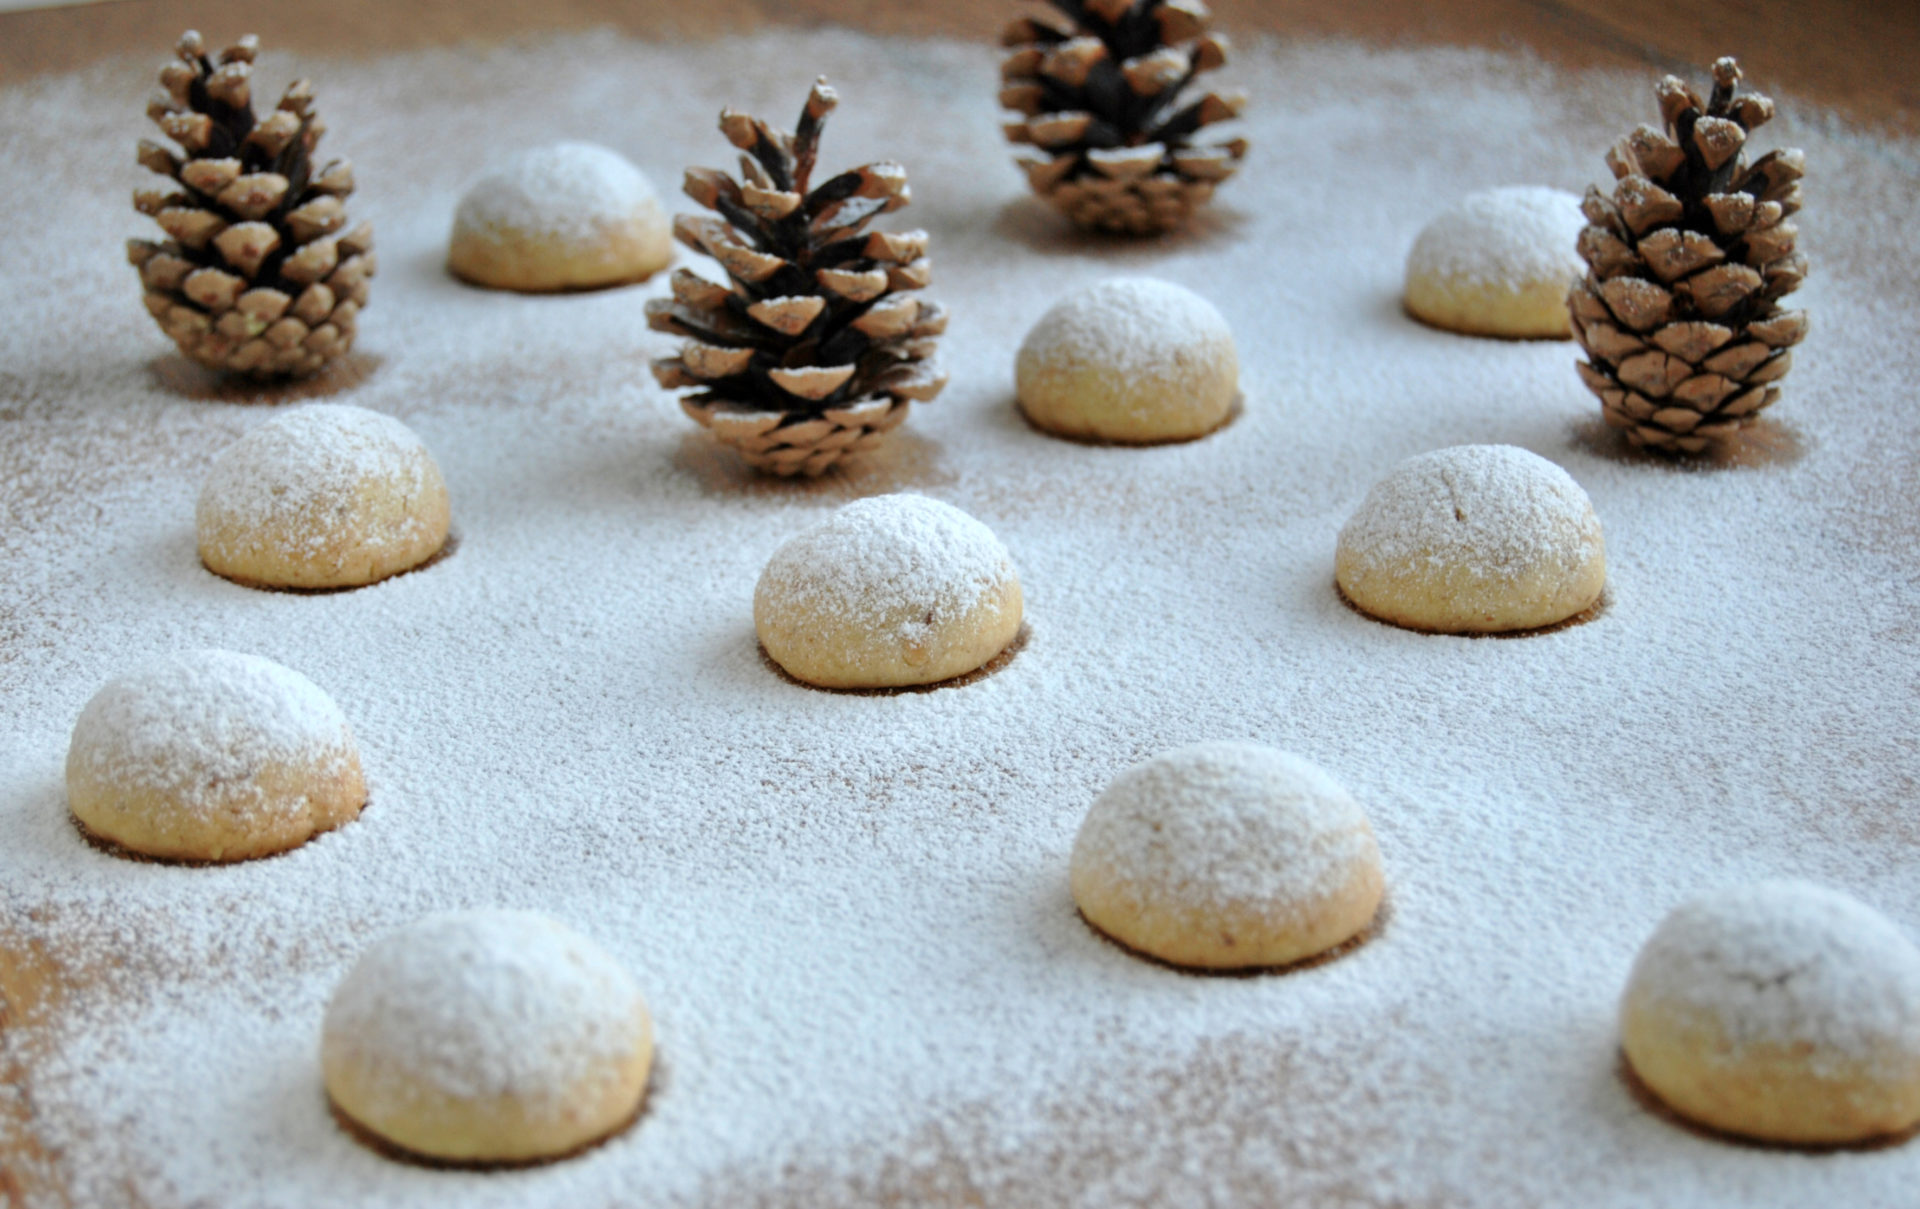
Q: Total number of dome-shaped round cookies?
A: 10